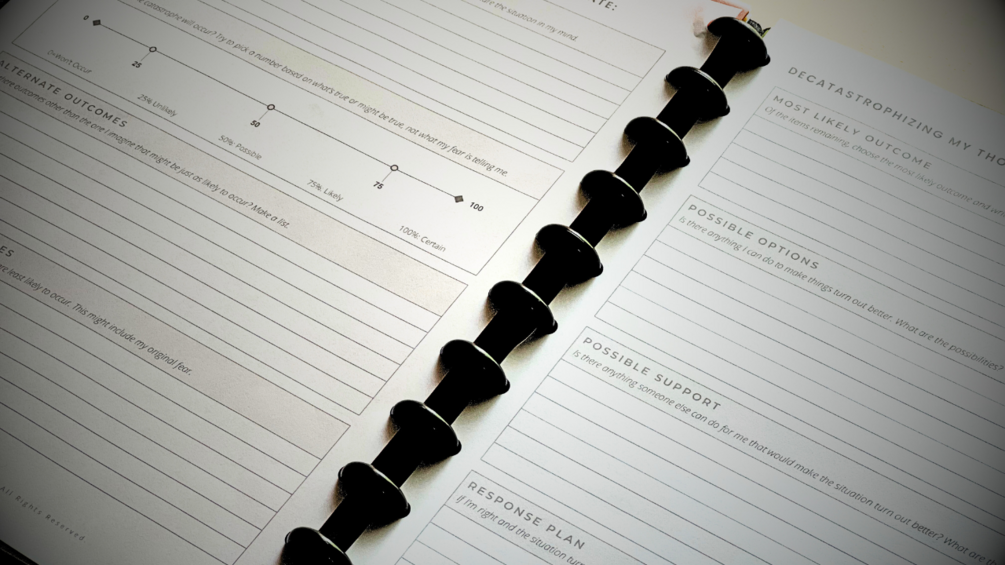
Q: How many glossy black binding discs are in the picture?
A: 10